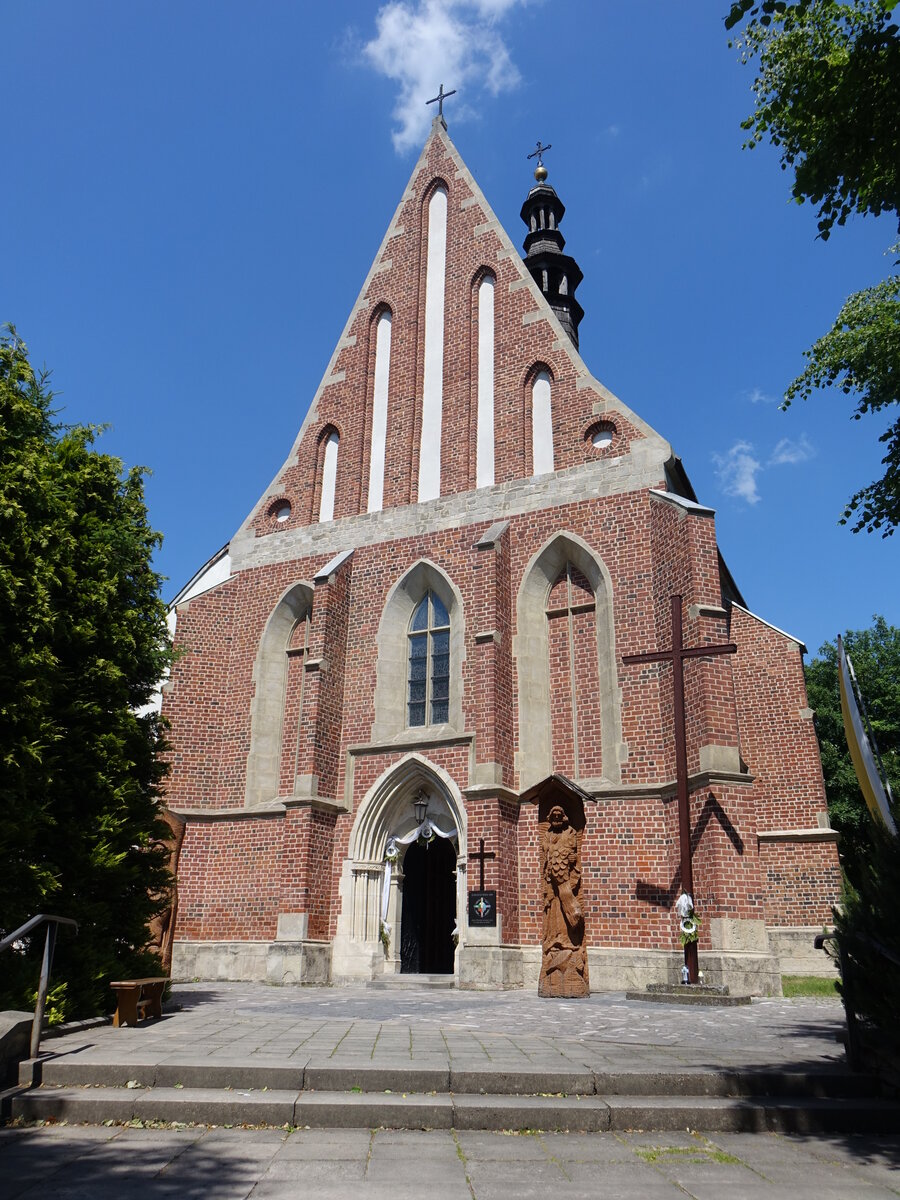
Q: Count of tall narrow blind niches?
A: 5